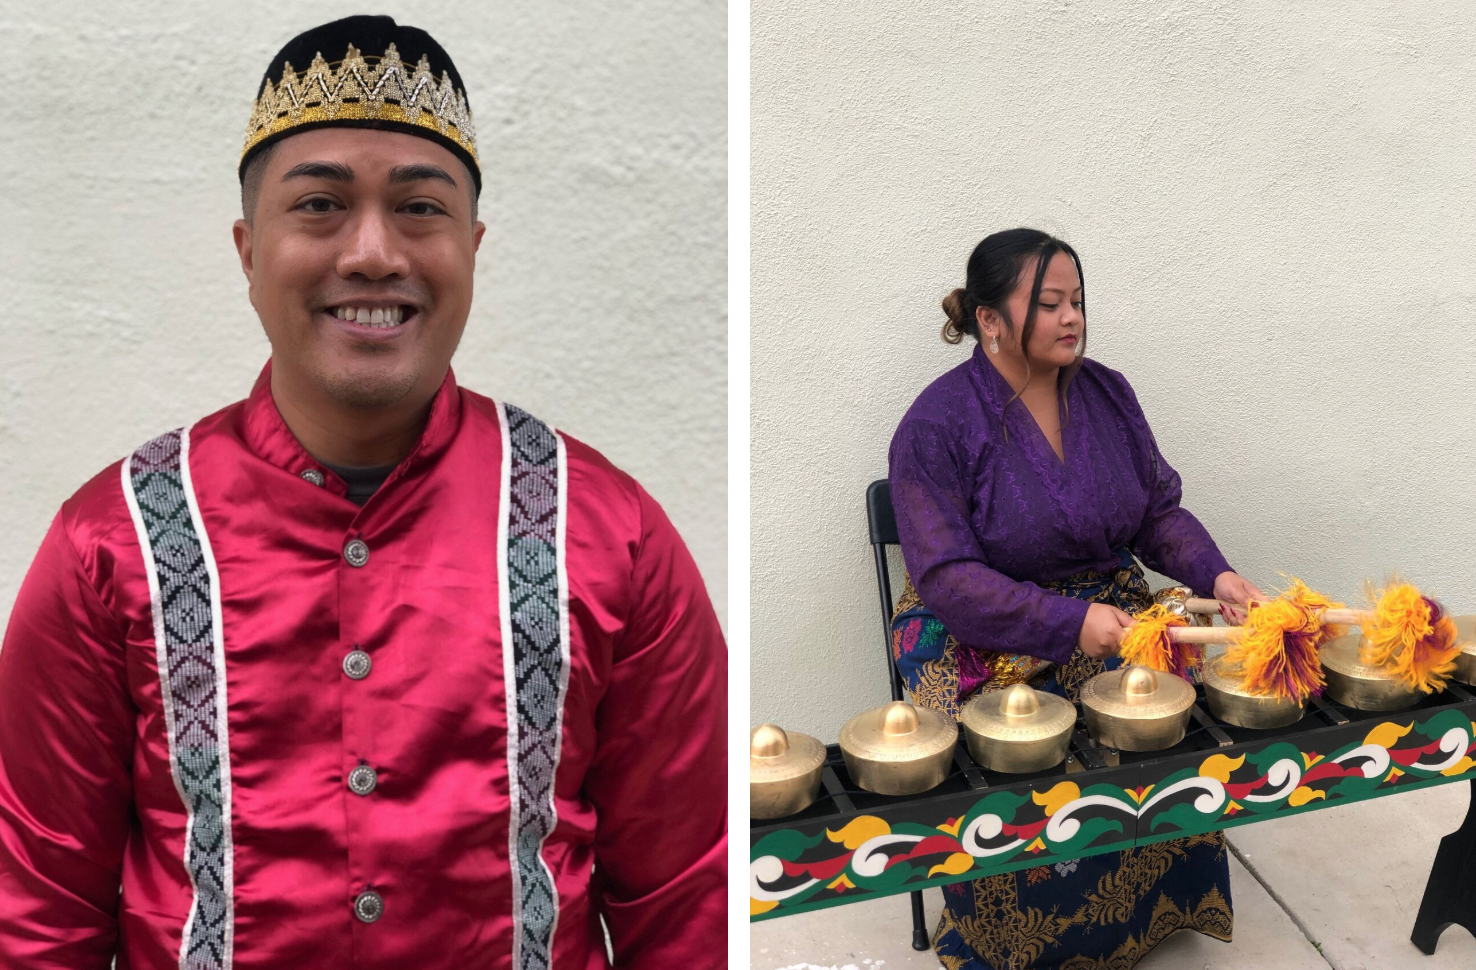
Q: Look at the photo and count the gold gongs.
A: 7